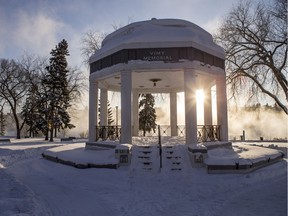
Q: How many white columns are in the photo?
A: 8